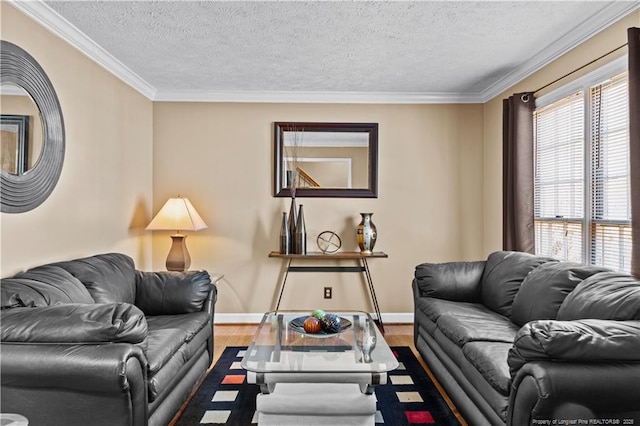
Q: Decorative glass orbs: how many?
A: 3